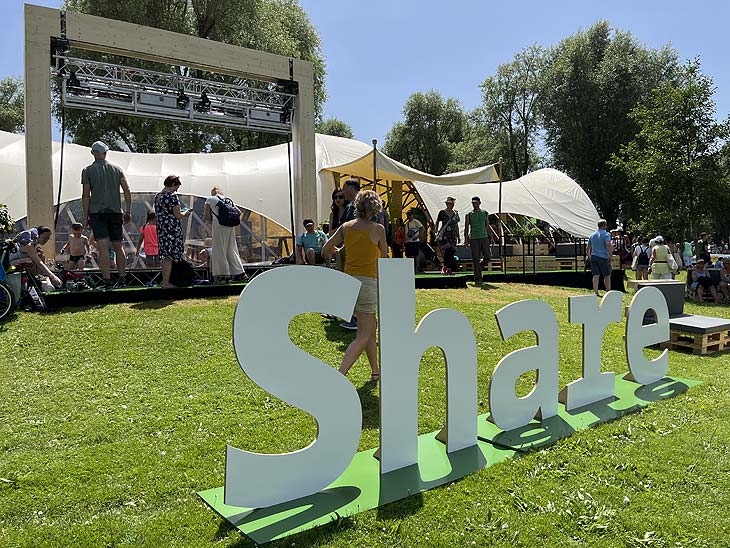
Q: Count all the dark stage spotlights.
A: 4